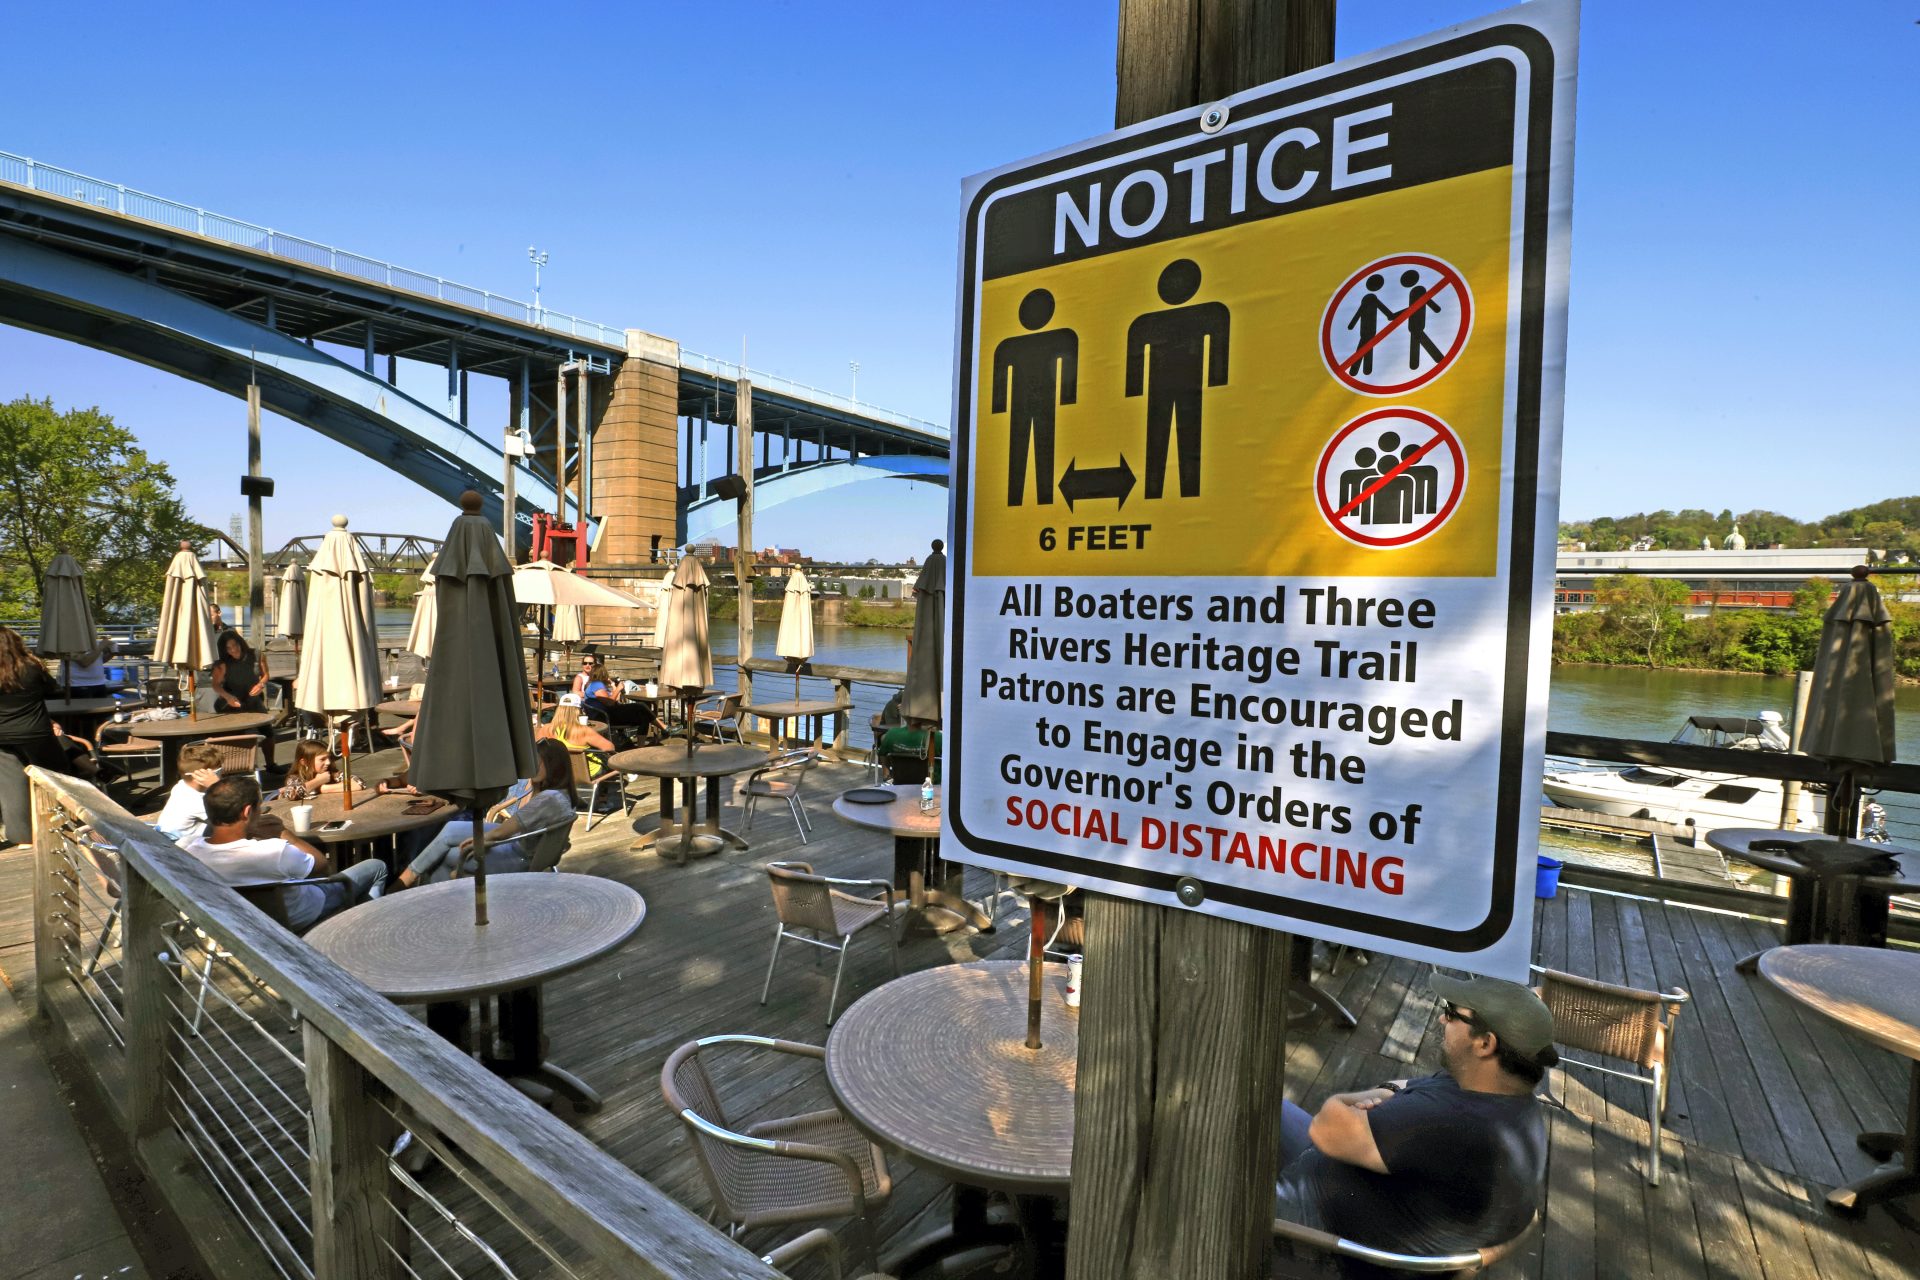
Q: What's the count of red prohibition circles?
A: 2